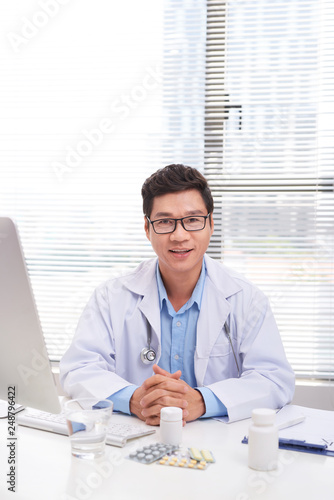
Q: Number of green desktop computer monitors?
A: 0